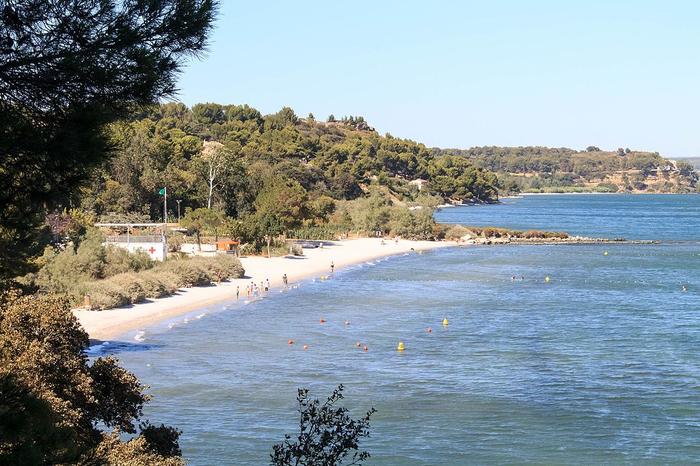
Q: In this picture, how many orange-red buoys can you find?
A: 7